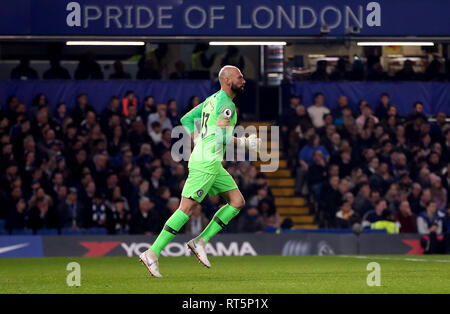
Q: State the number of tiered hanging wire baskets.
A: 0